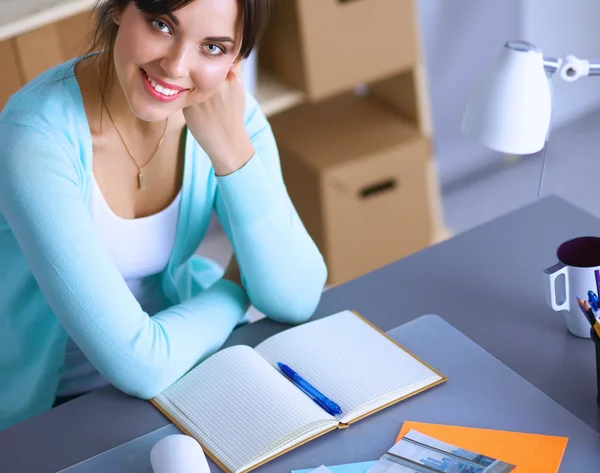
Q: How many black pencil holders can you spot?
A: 1